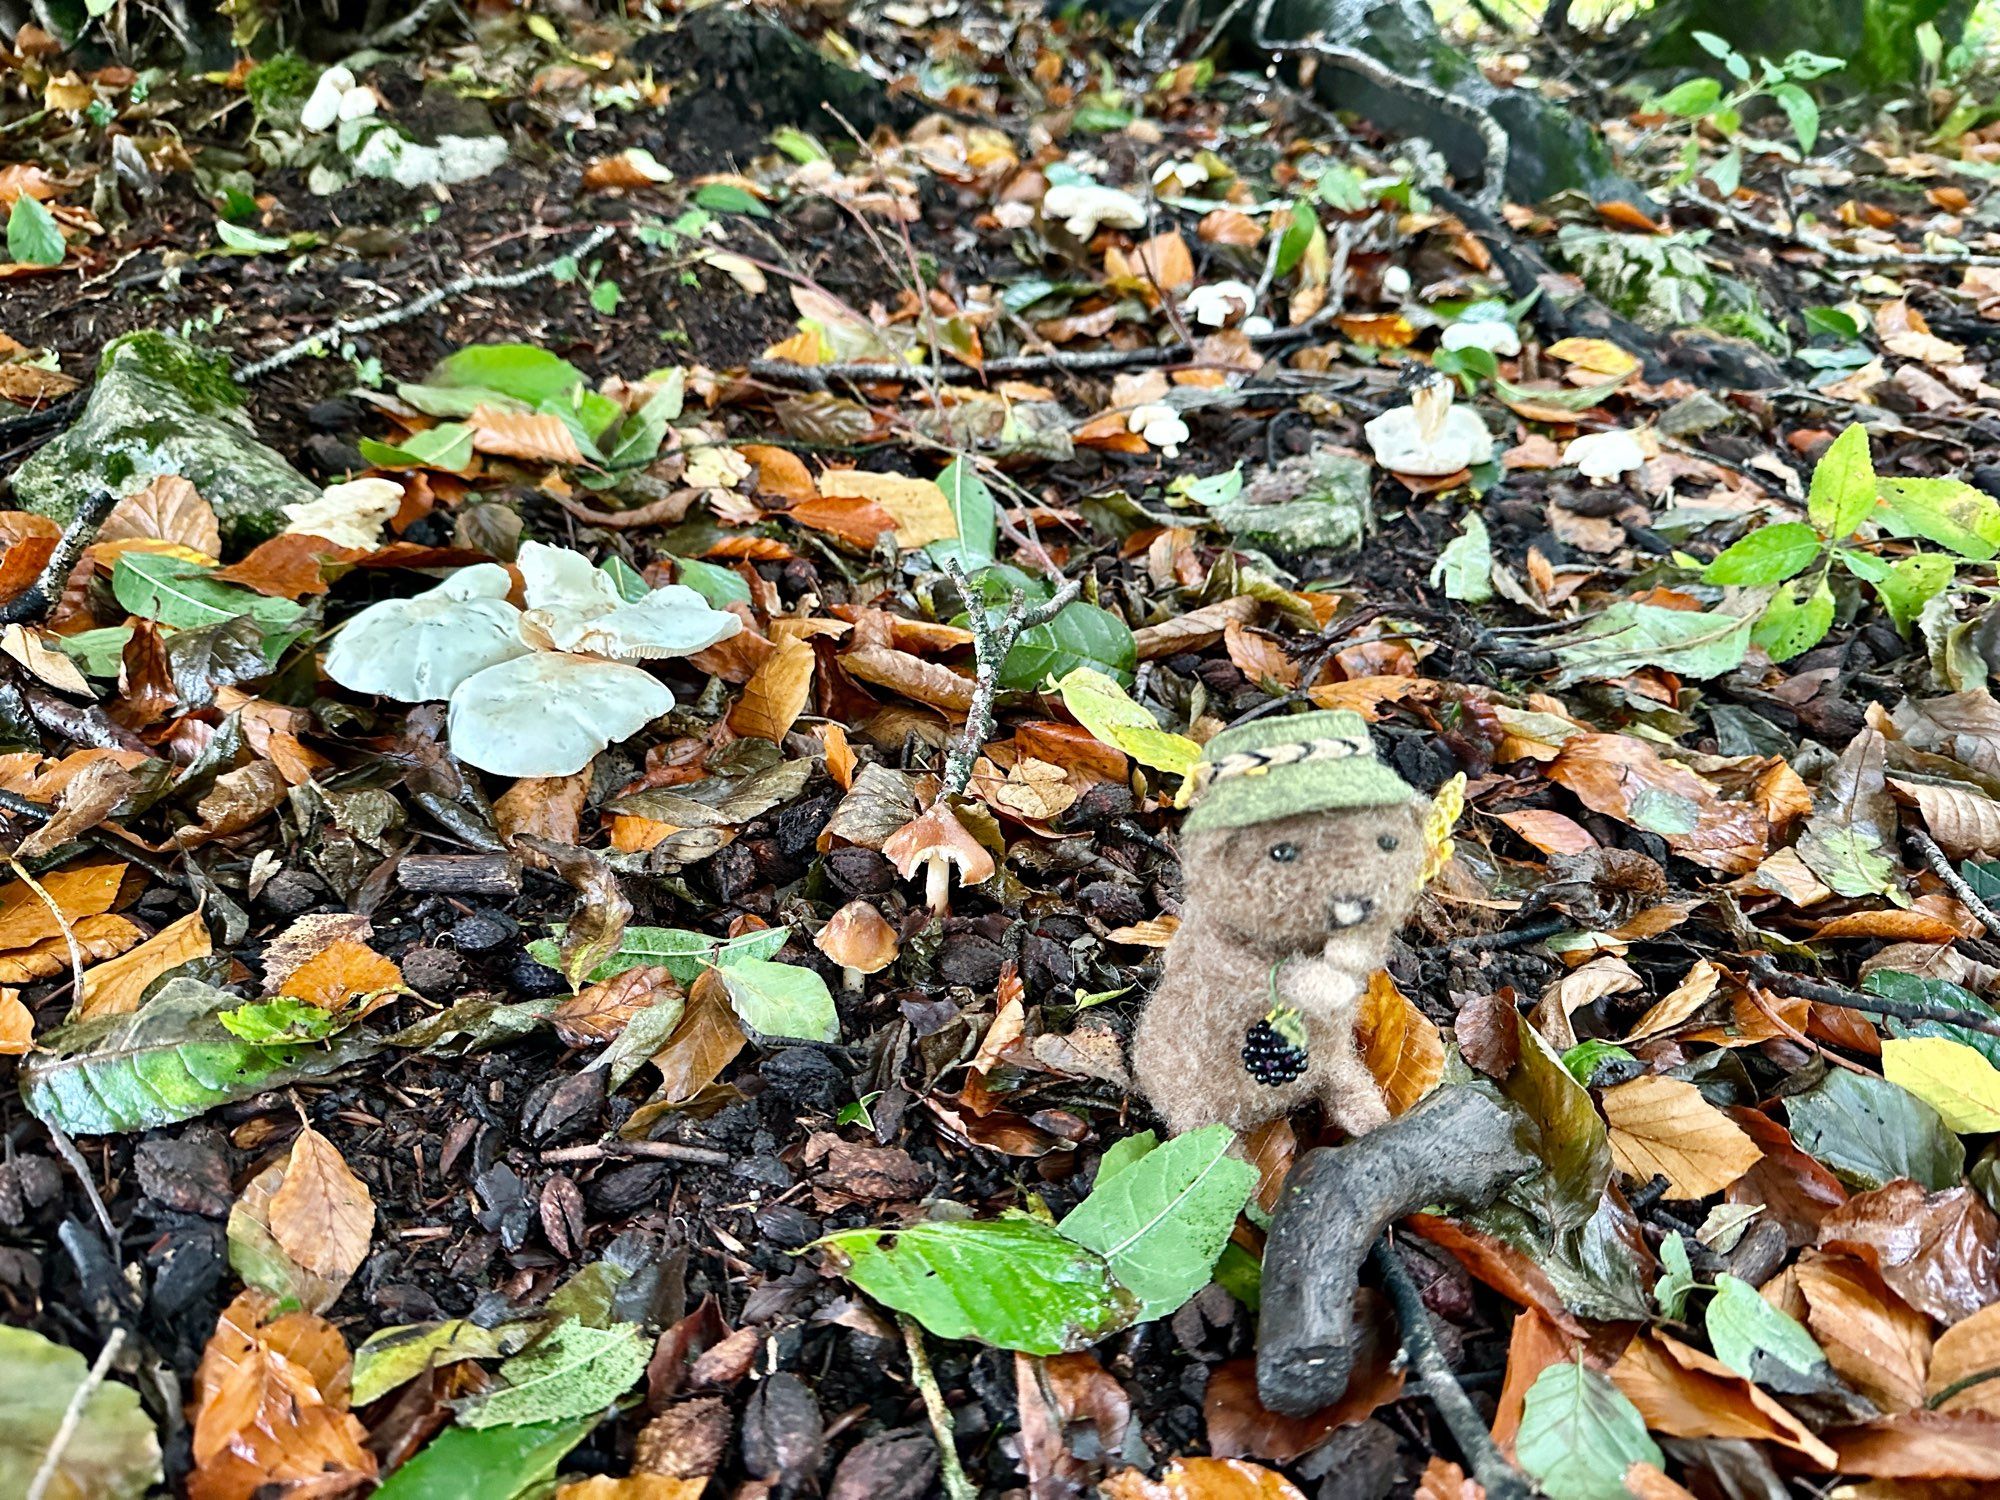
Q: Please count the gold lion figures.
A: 0